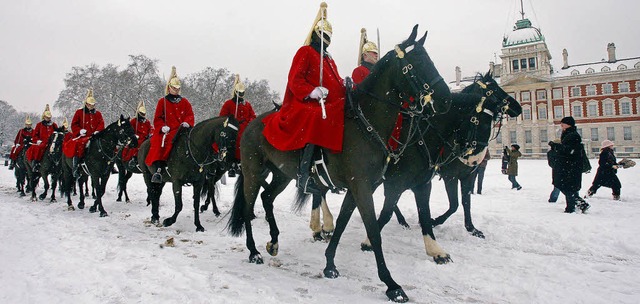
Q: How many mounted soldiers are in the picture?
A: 9